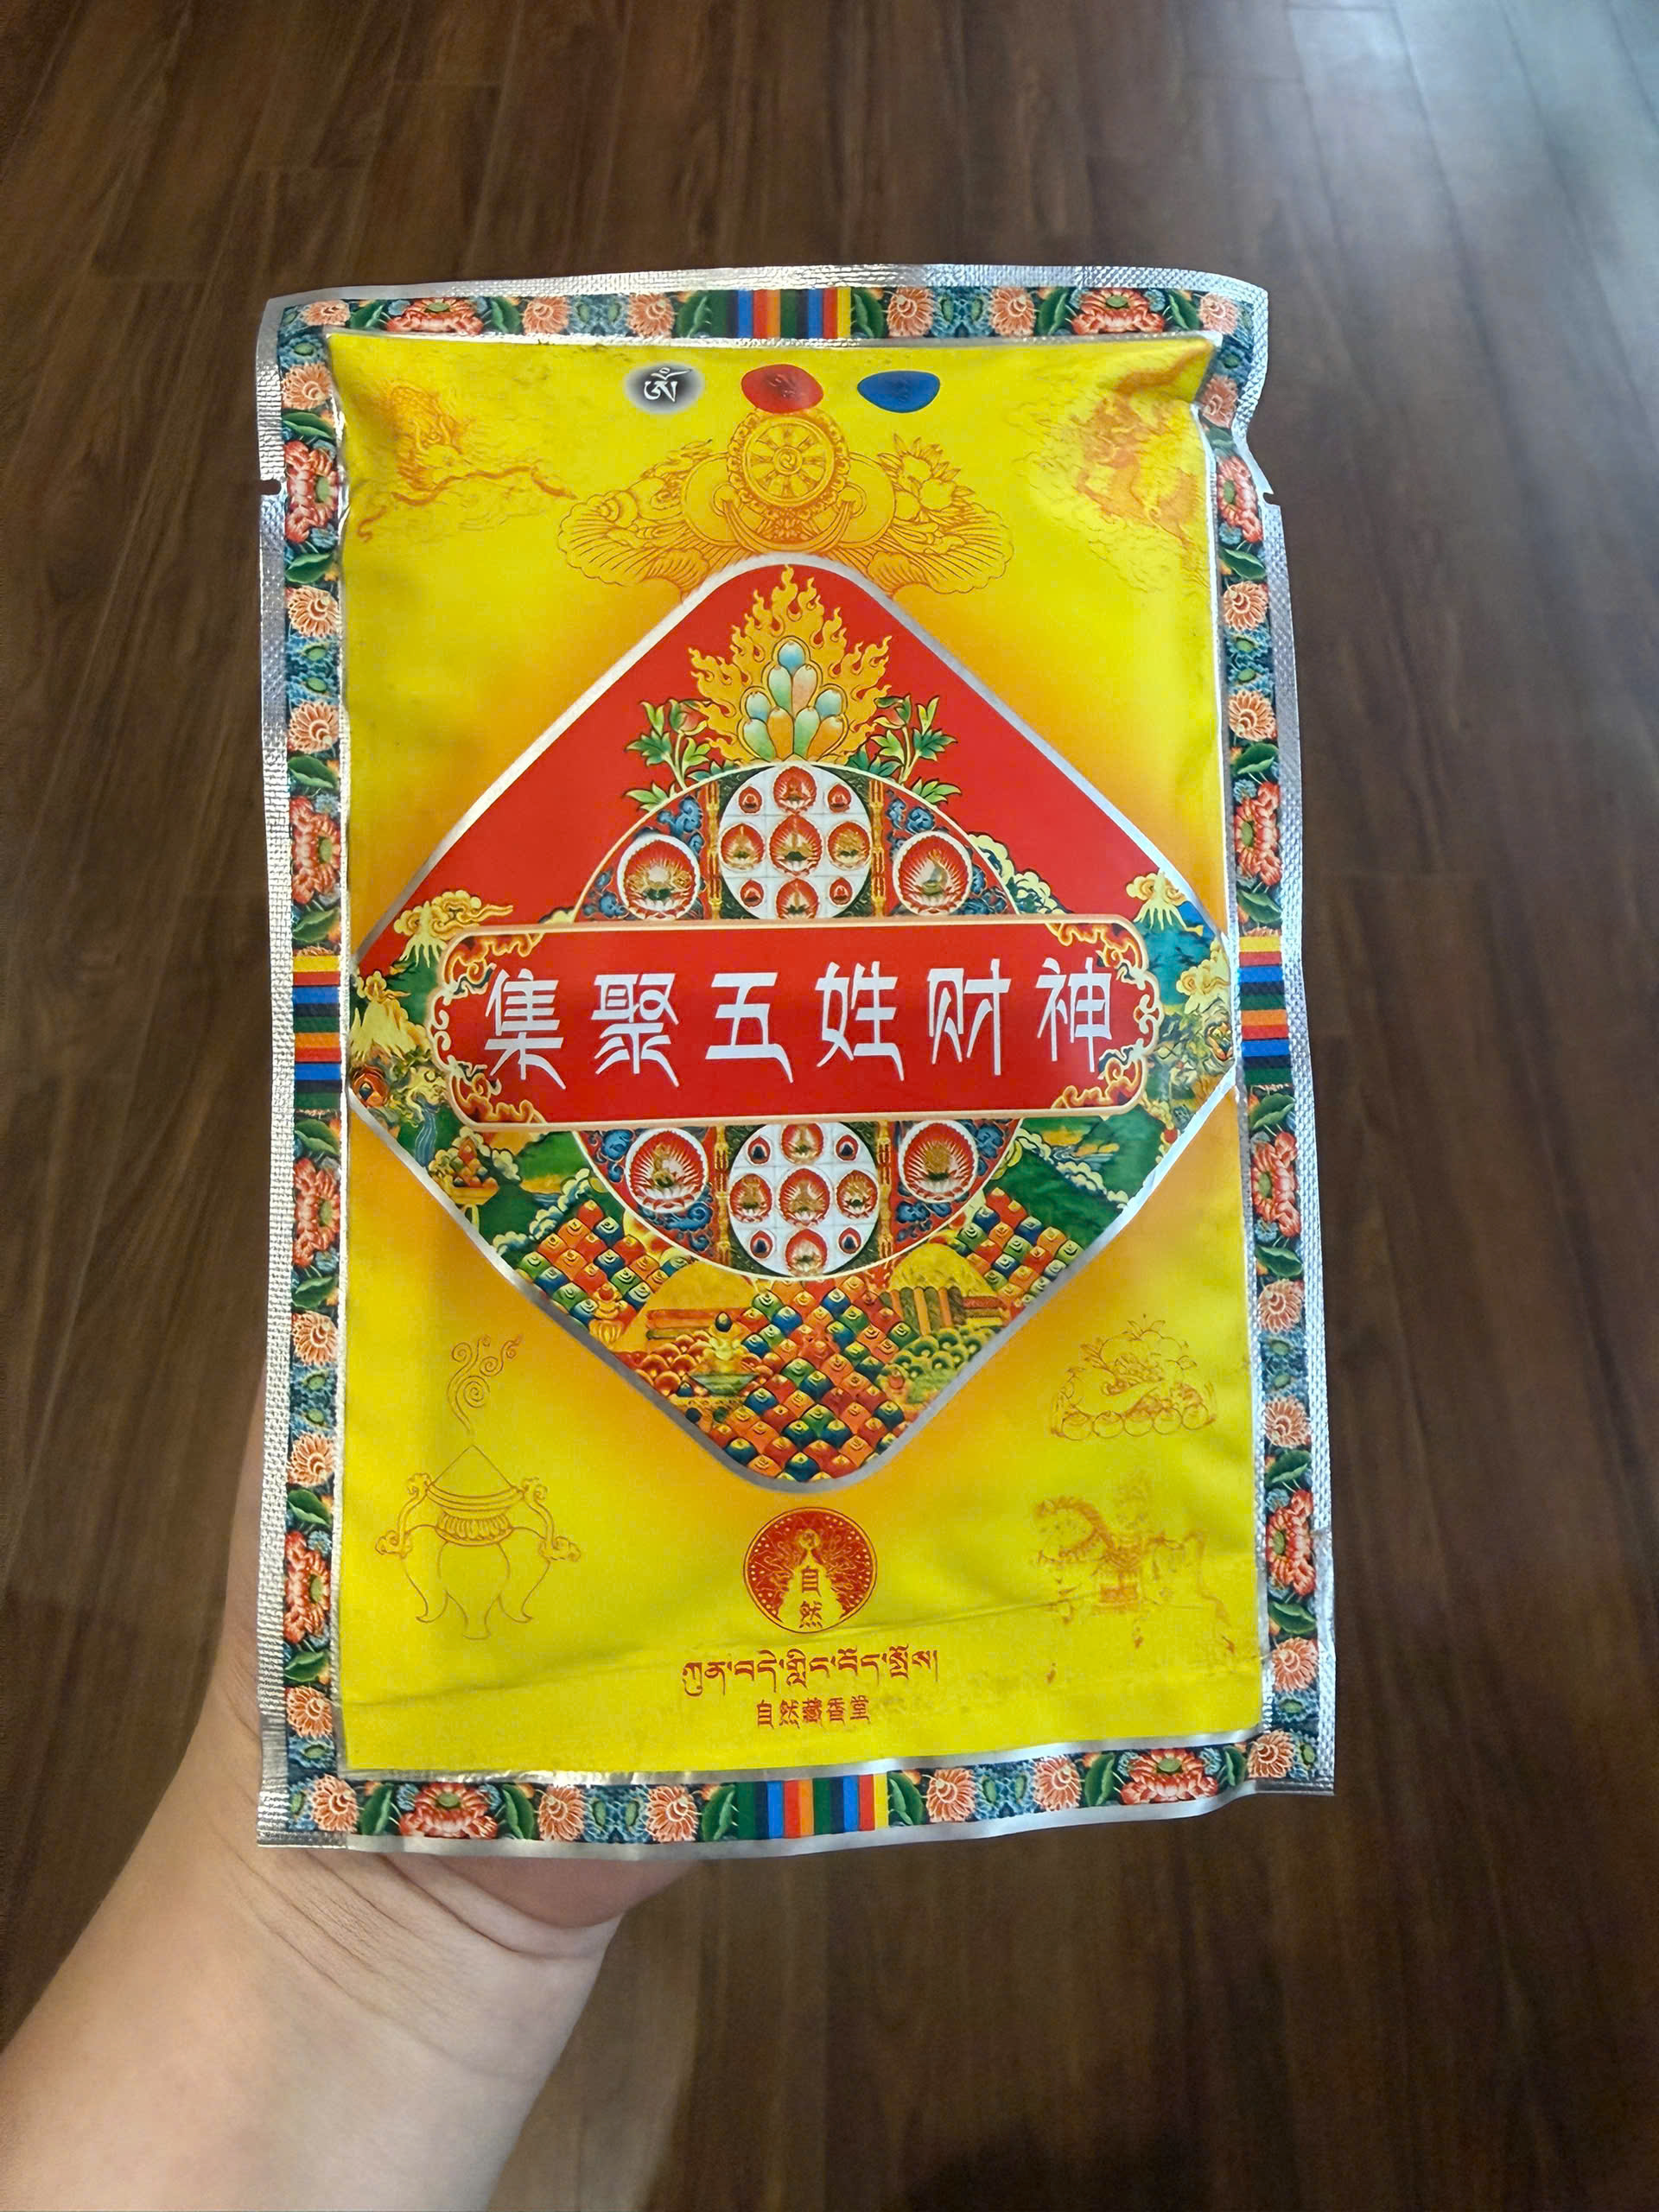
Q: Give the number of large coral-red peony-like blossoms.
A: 12